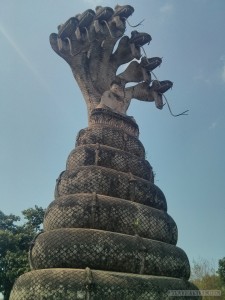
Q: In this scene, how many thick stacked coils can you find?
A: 6